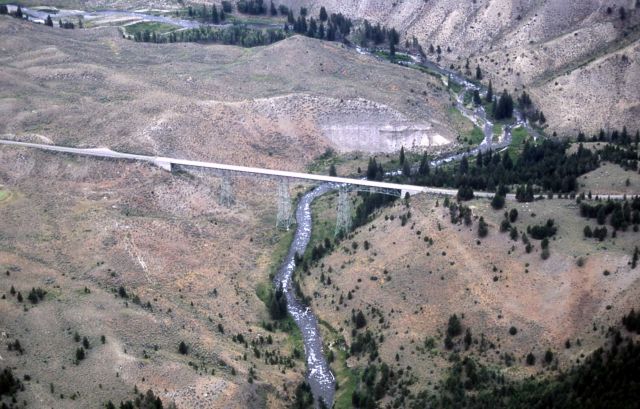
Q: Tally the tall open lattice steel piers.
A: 3